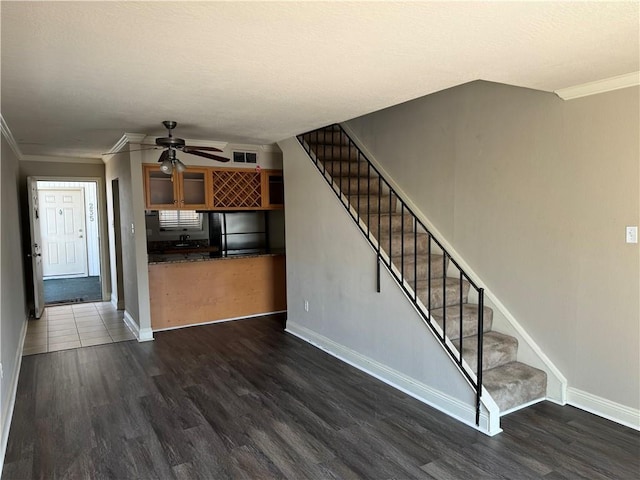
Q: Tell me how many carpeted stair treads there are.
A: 12